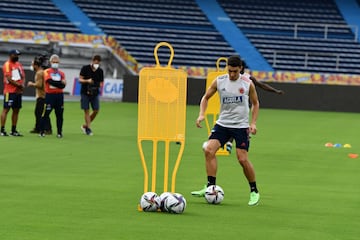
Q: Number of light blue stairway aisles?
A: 3